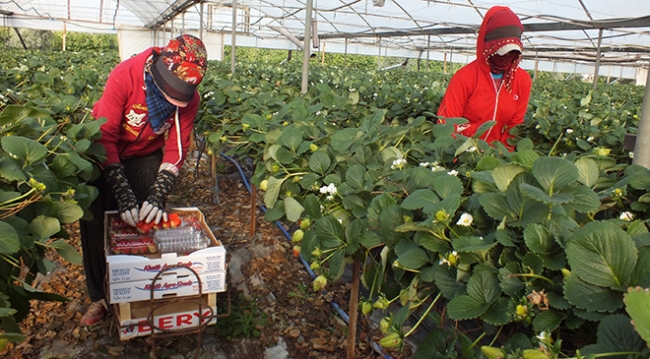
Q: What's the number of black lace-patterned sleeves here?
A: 2